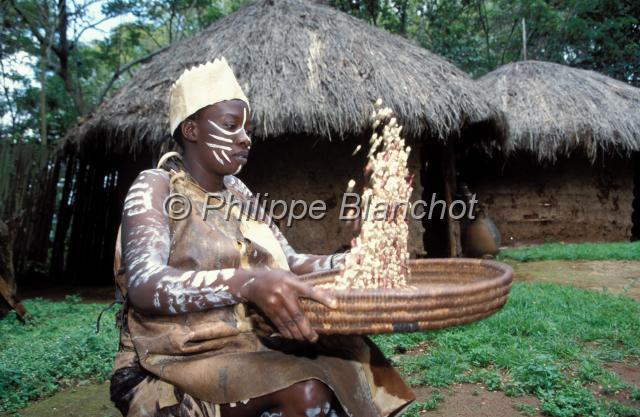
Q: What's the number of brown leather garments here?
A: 1